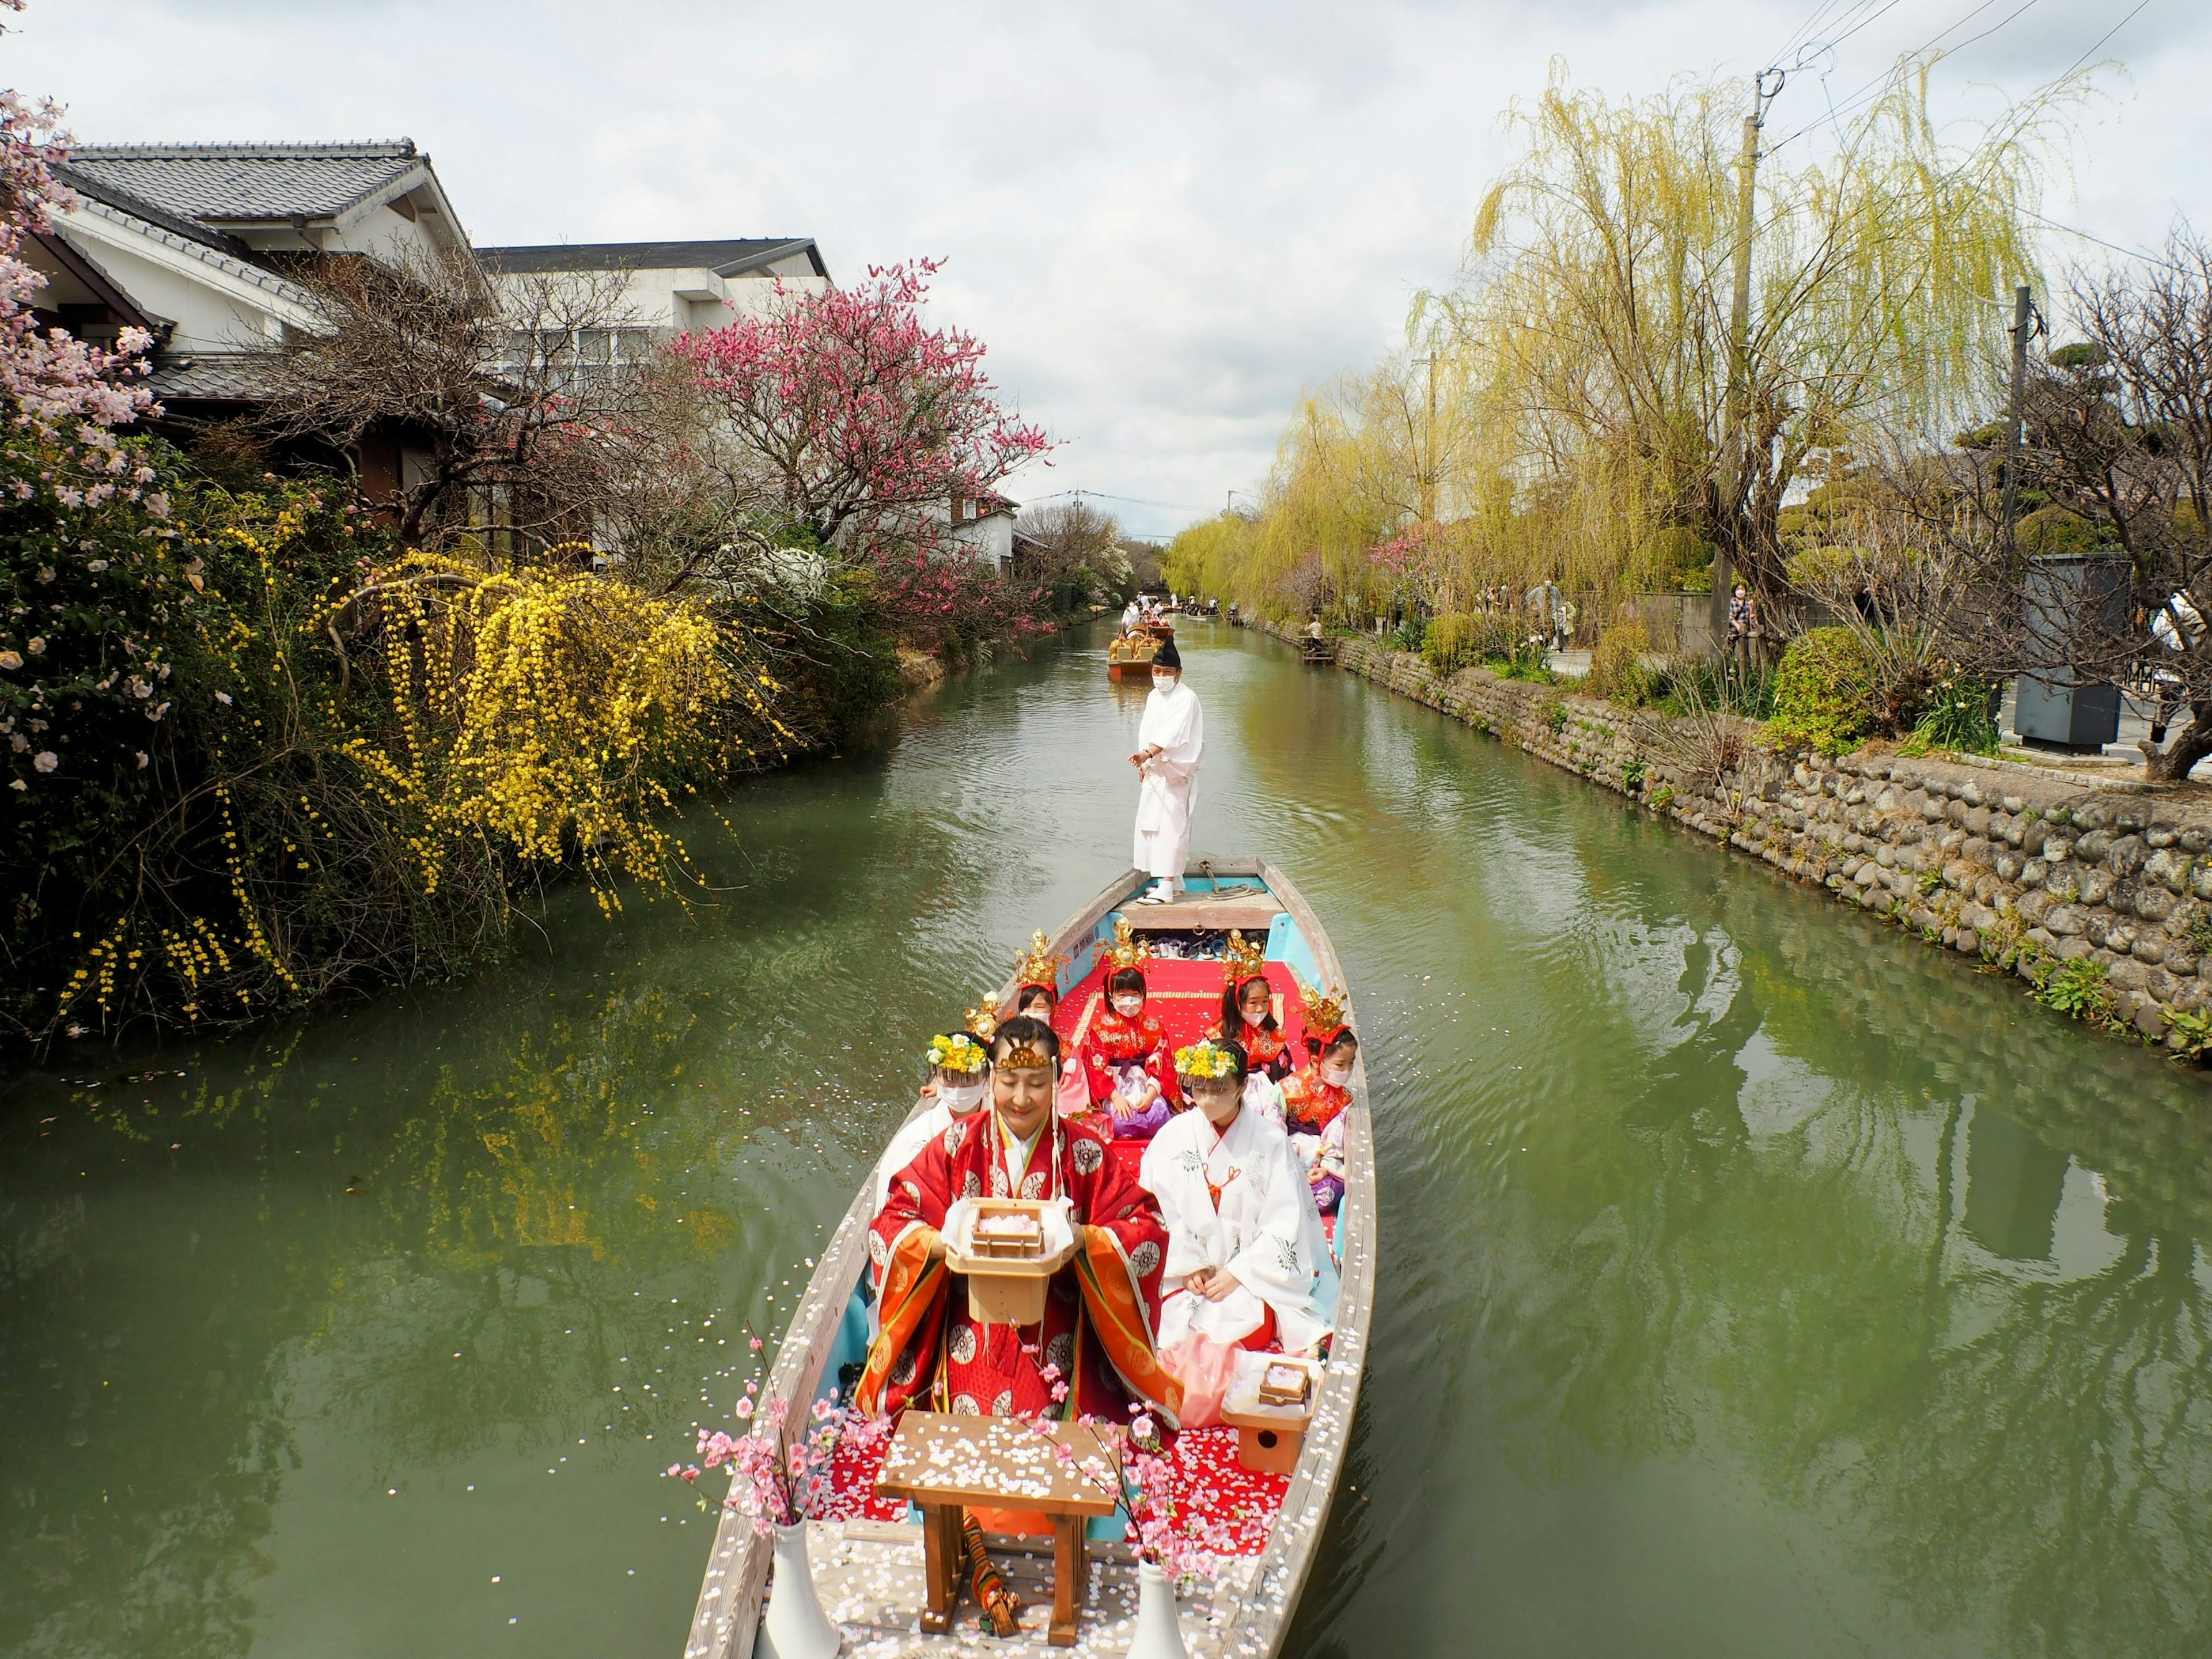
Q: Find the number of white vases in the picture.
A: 2